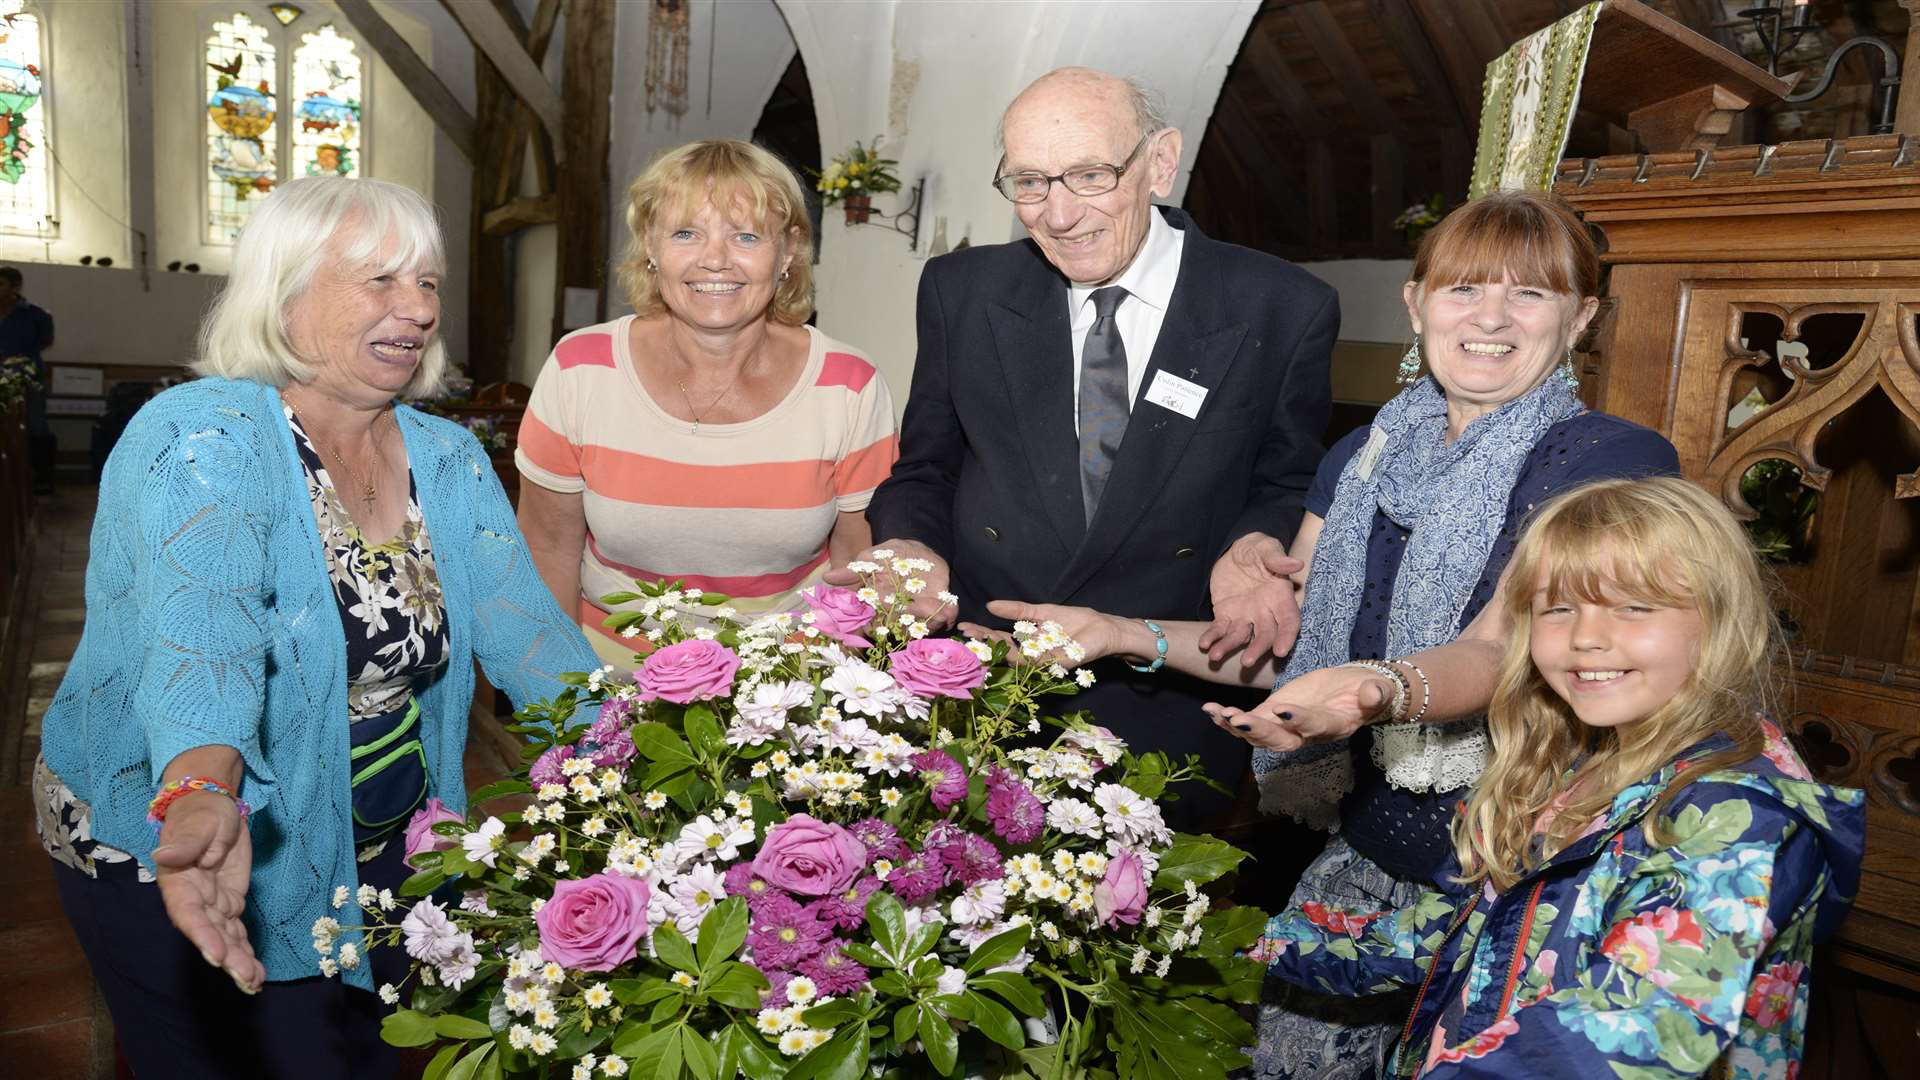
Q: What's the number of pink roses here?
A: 7